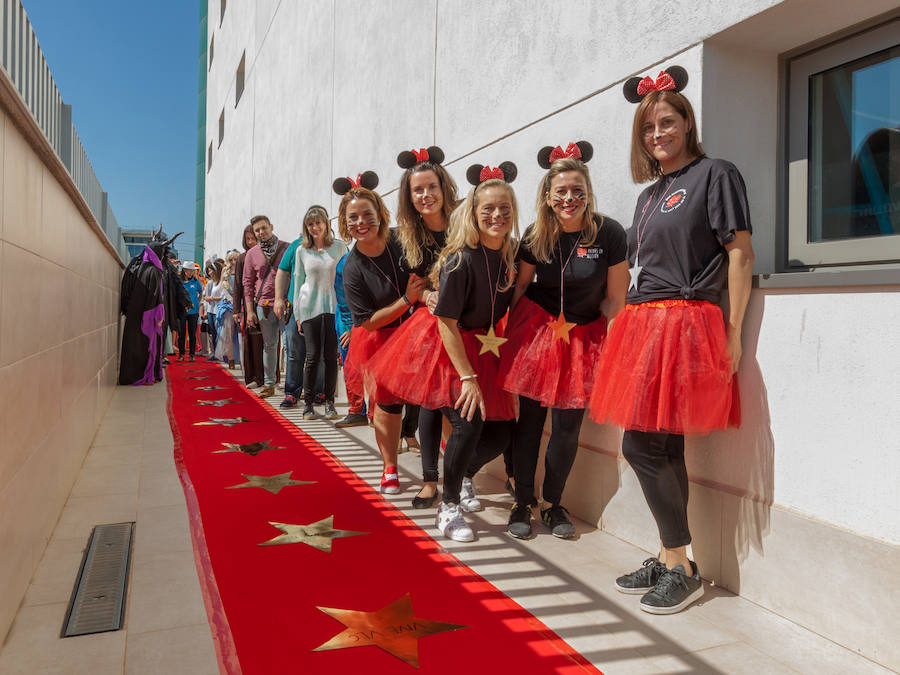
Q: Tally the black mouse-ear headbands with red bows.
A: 5